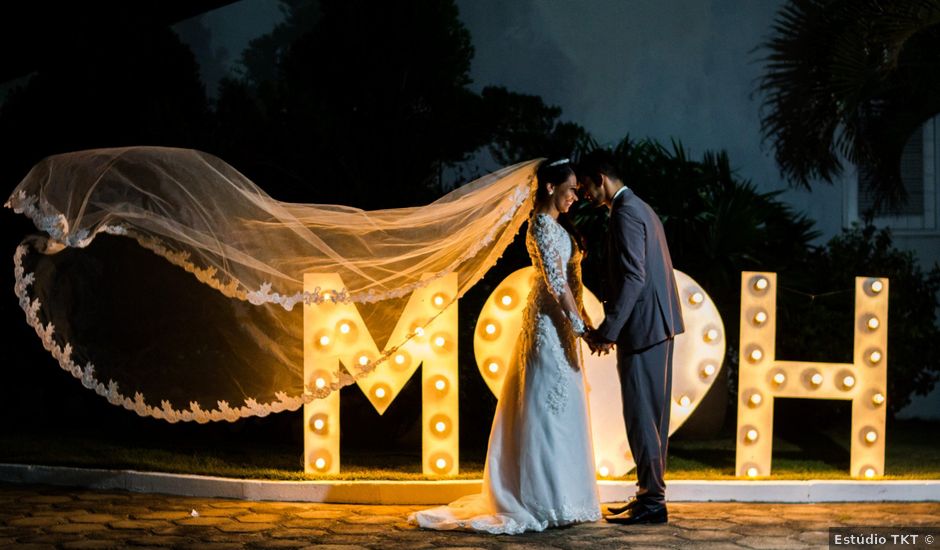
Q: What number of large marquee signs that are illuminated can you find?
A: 3